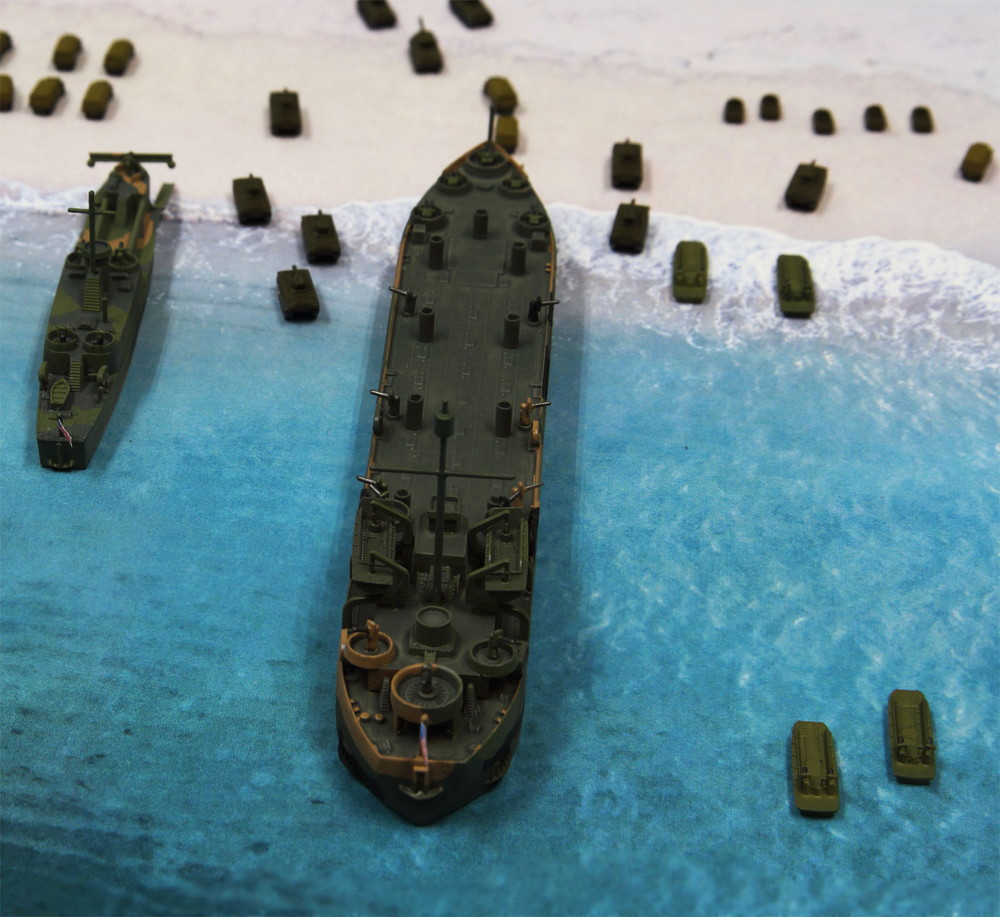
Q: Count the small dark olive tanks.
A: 10